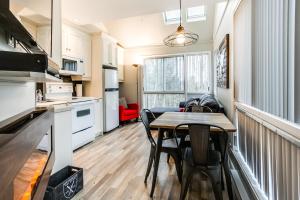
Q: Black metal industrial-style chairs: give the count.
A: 3